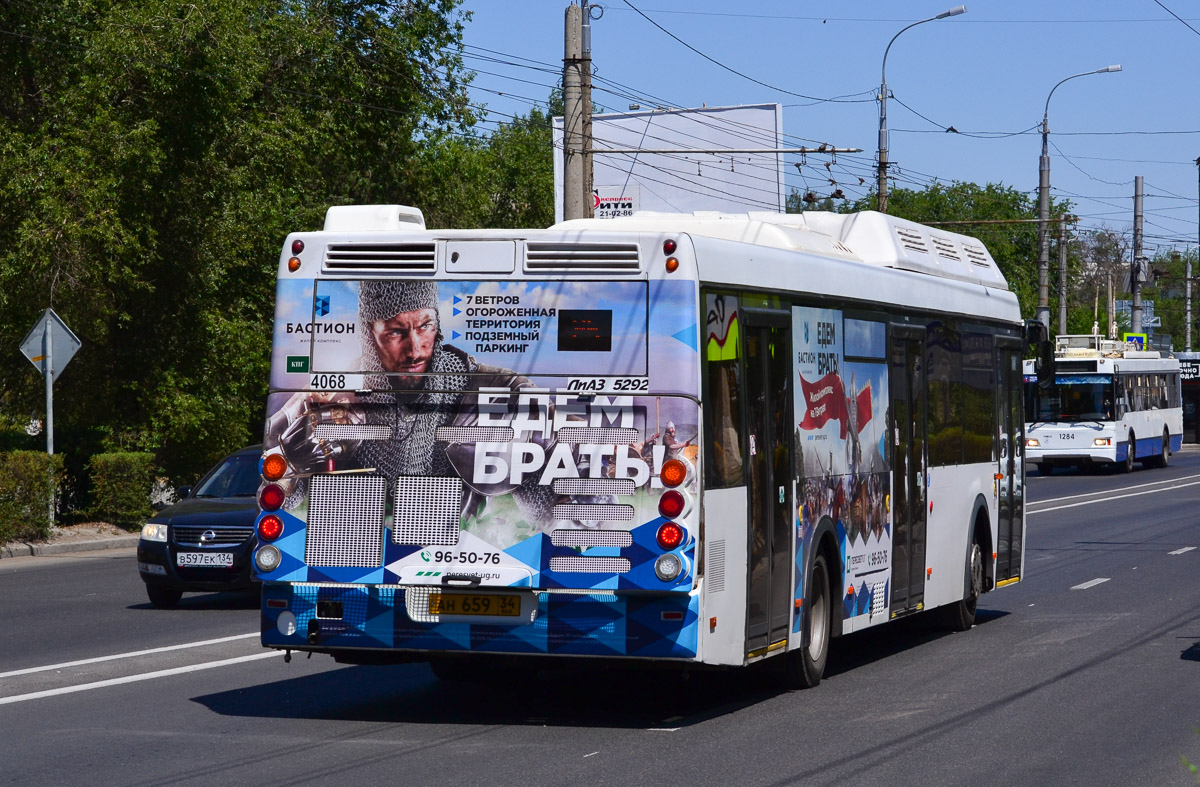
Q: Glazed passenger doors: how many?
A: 3